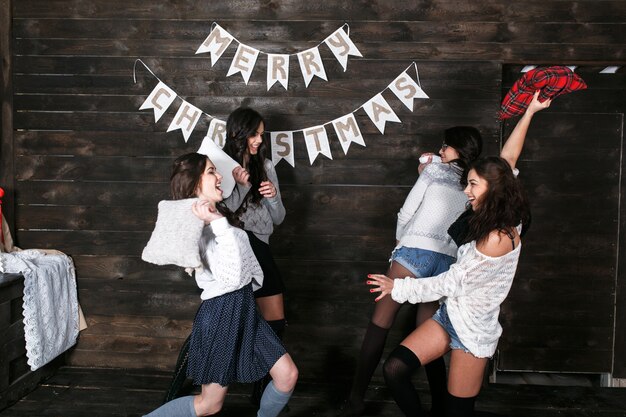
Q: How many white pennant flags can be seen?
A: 13